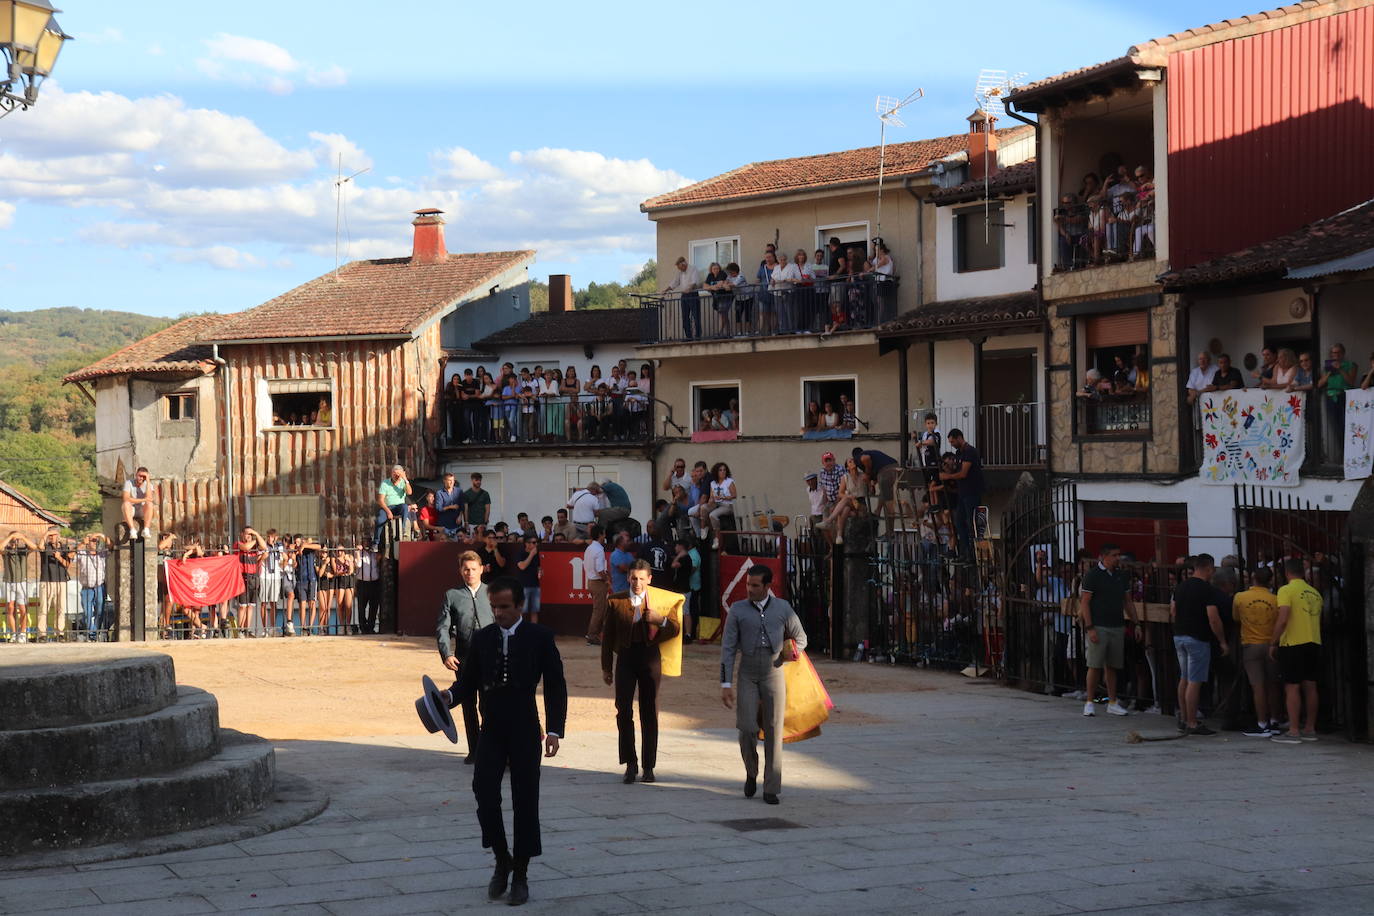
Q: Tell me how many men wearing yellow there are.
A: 2